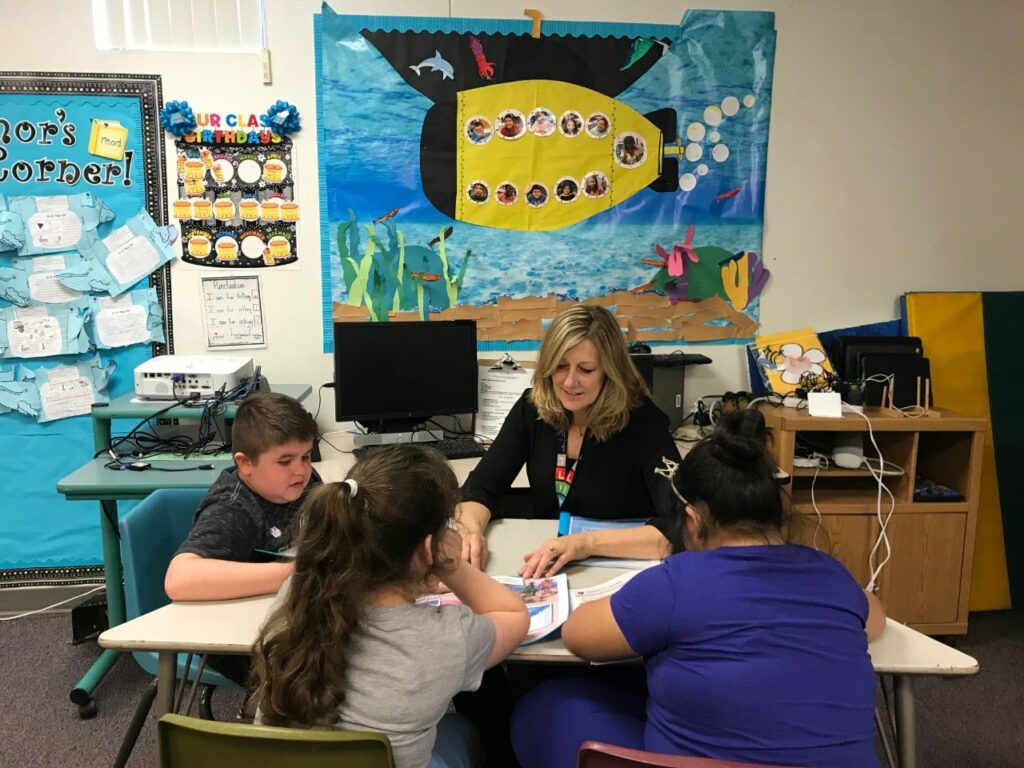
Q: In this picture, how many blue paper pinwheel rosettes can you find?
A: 2